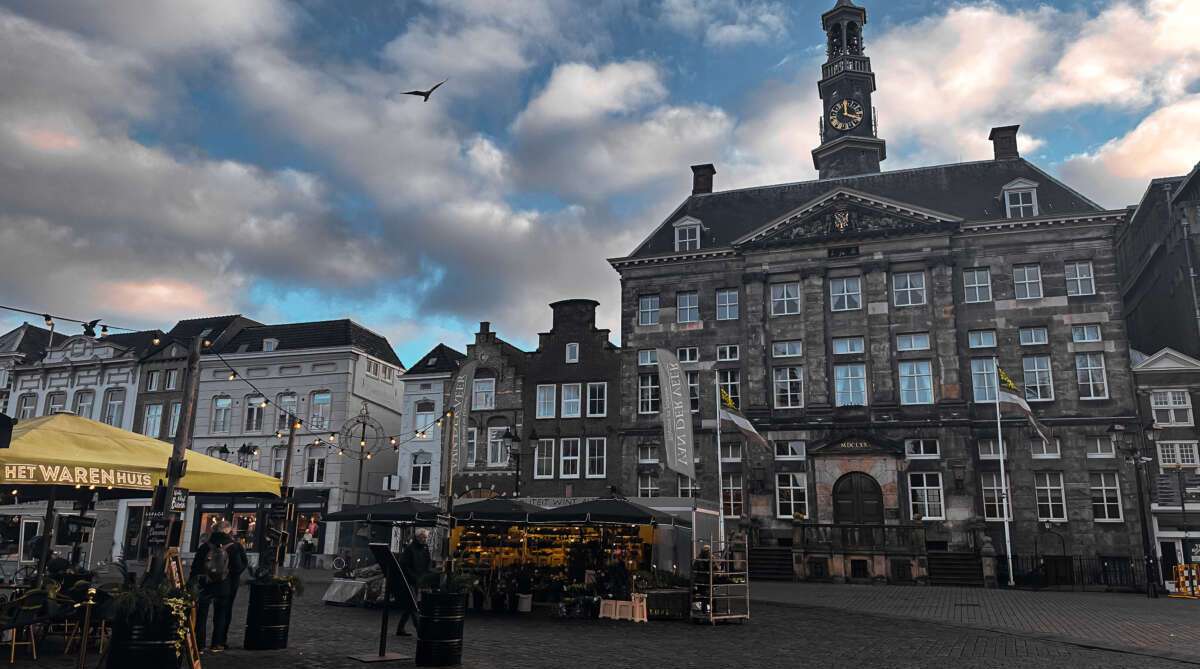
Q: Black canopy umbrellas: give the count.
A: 3